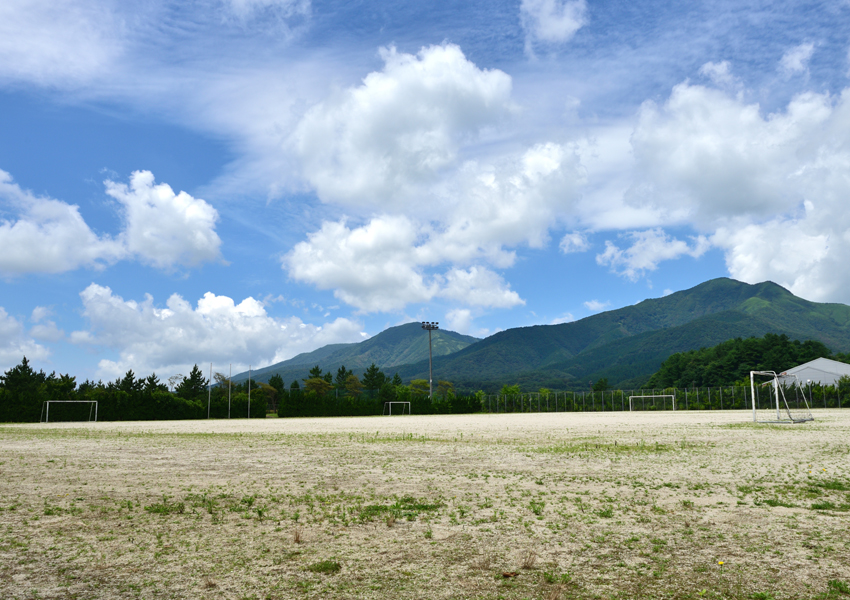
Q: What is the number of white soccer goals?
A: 4